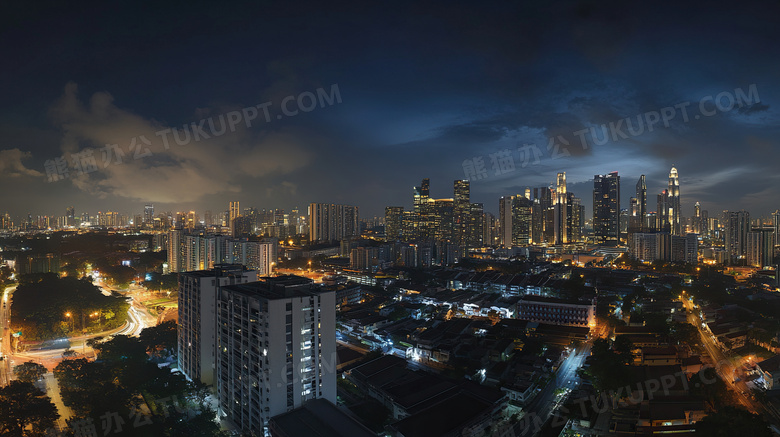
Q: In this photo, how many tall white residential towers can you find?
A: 2